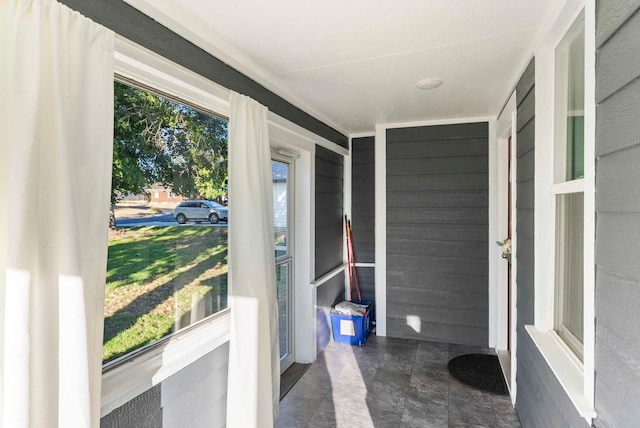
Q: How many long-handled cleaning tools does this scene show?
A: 2